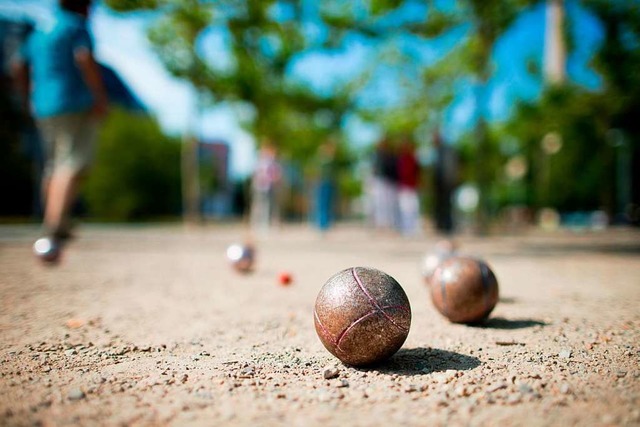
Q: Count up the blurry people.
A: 6